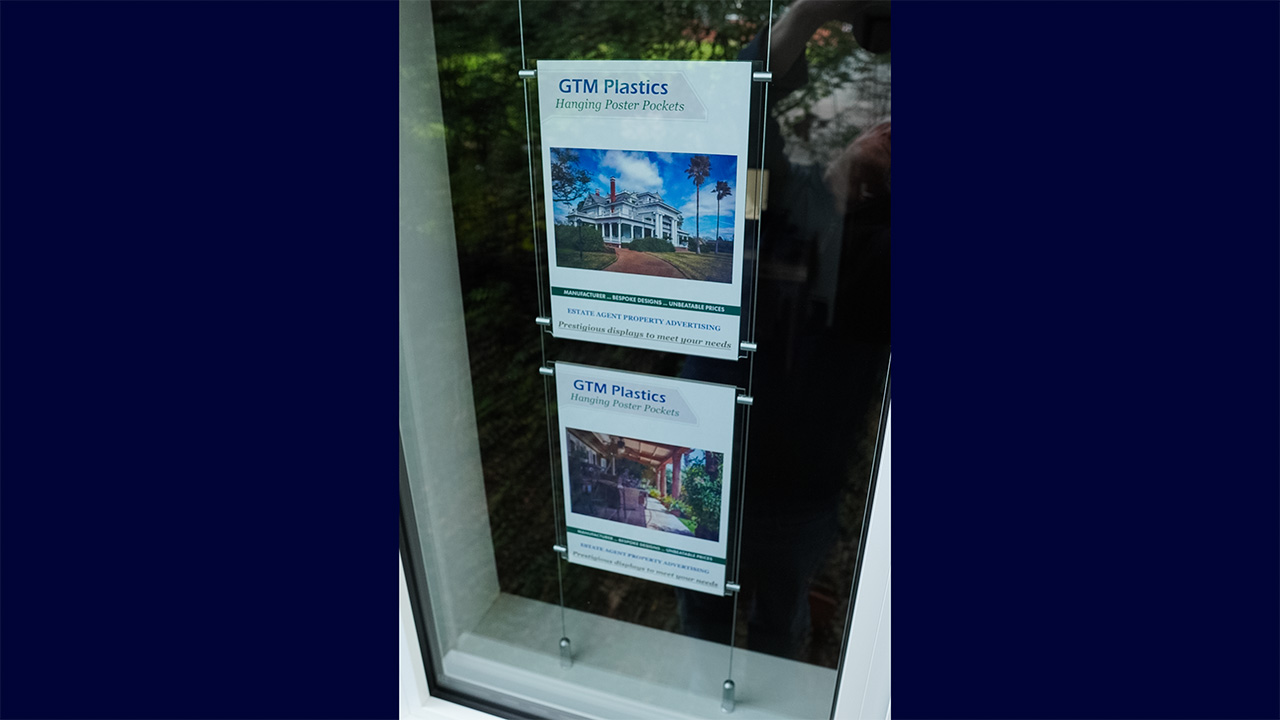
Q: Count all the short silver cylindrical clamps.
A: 8